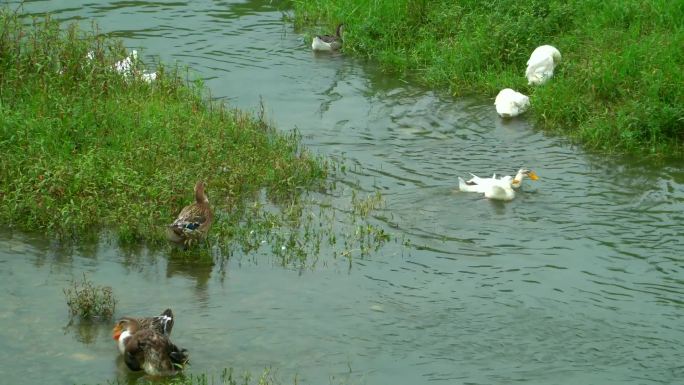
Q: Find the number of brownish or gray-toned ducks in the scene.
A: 4